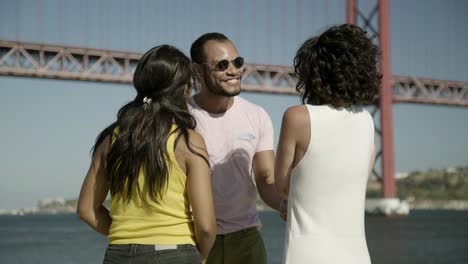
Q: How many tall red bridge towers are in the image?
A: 1